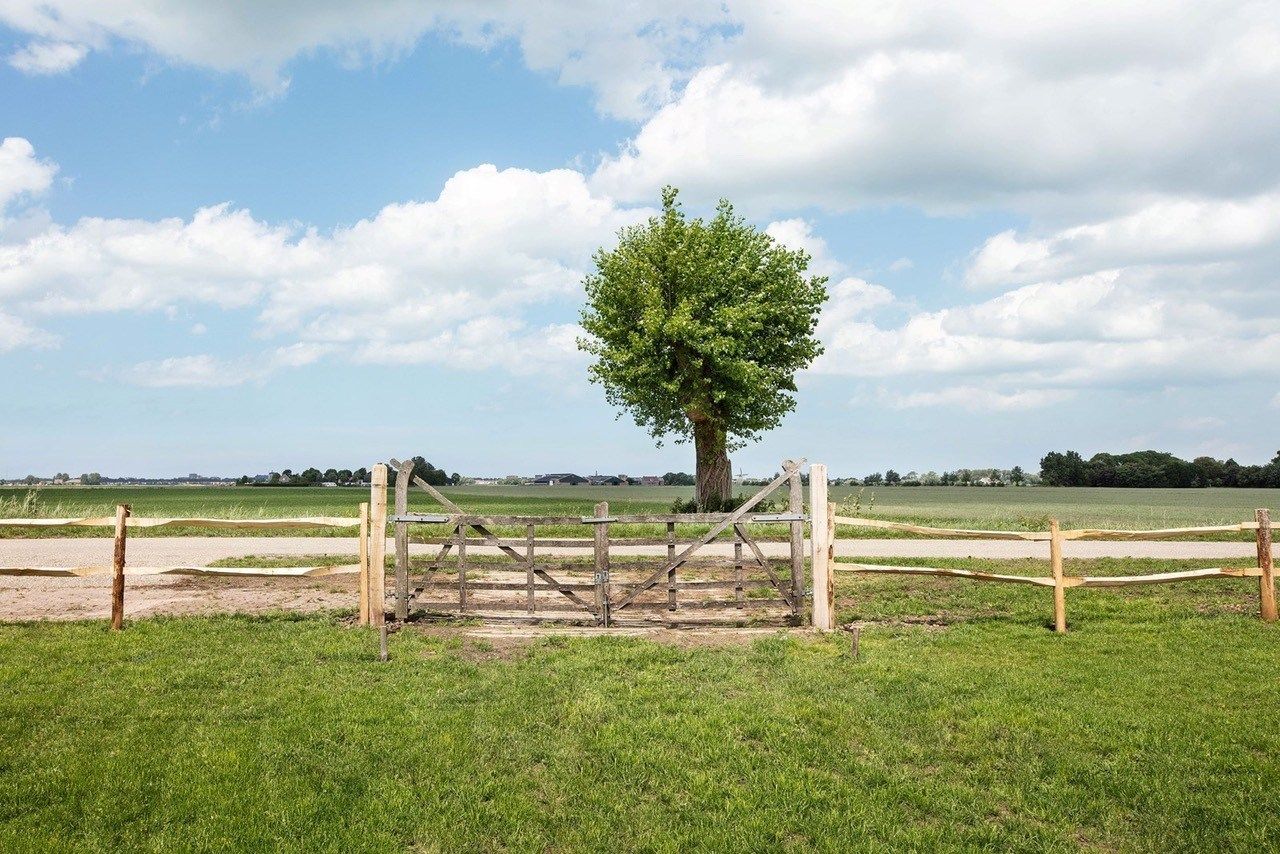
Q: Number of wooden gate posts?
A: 2